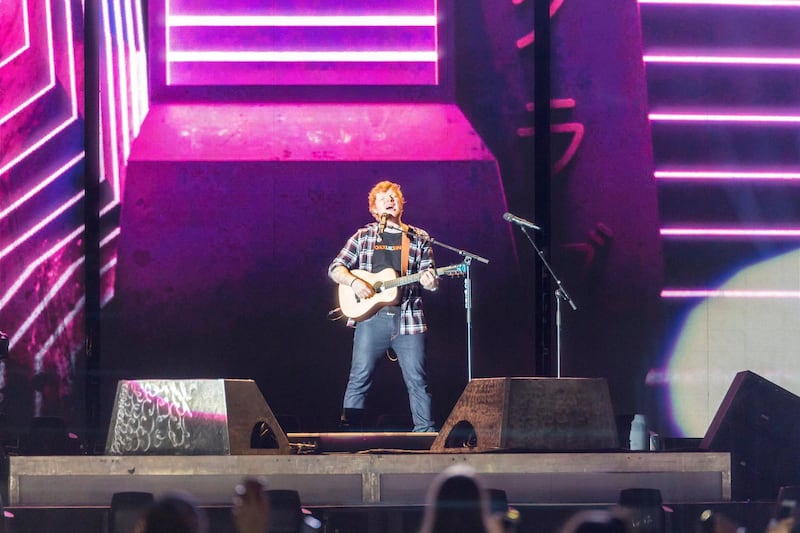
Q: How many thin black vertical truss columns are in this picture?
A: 2